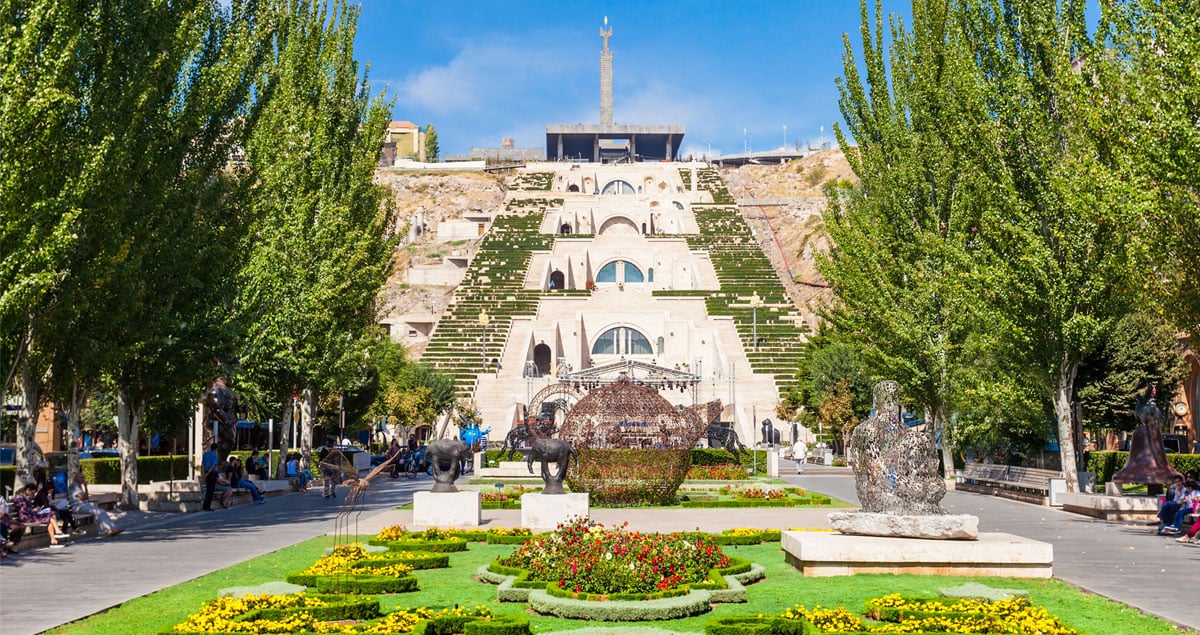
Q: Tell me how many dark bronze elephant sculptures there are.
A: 2